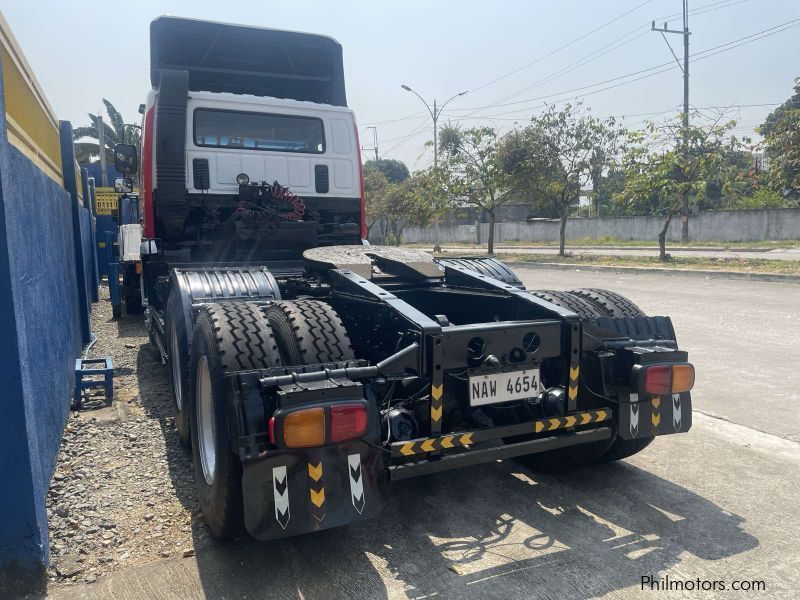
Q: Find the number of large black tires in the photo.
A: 5